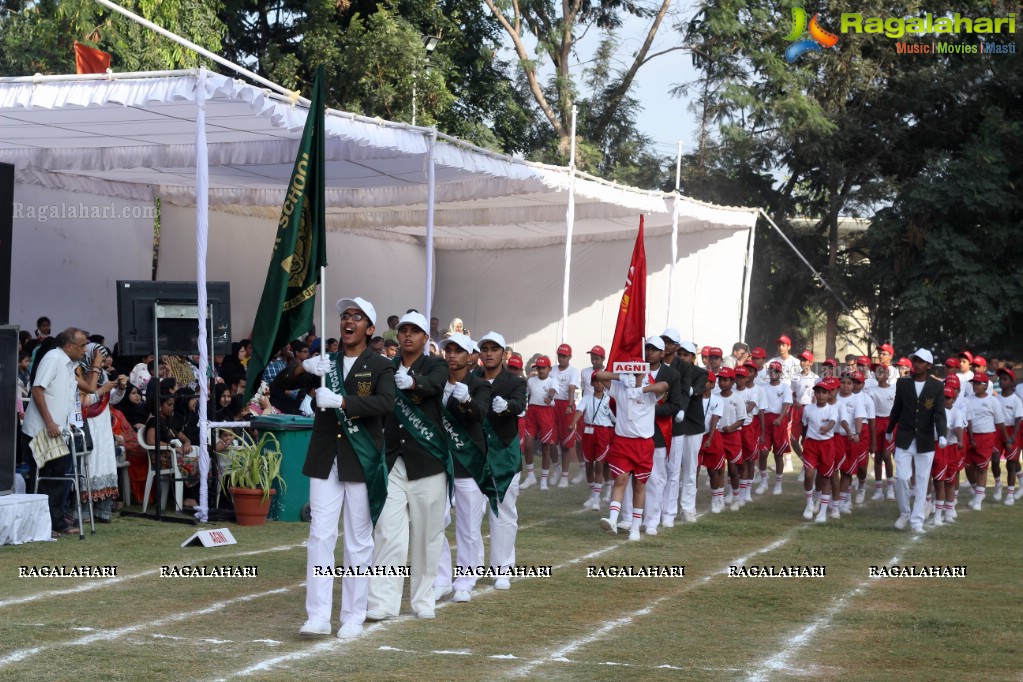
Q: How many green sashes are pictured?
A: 4